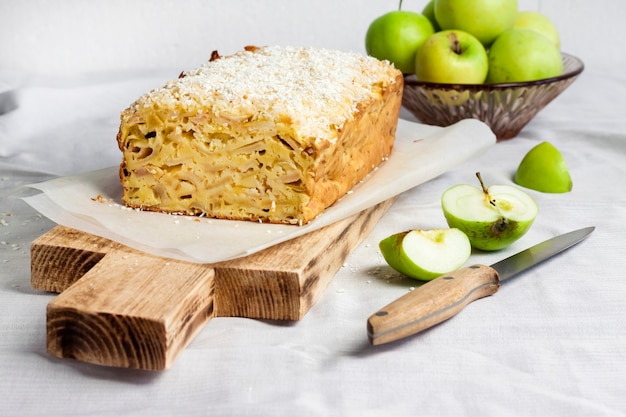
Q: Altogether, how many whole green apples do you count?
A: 6